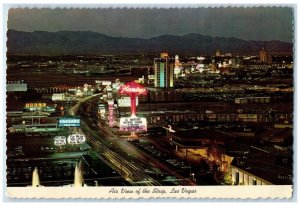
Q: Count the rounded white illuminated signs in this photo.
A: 2